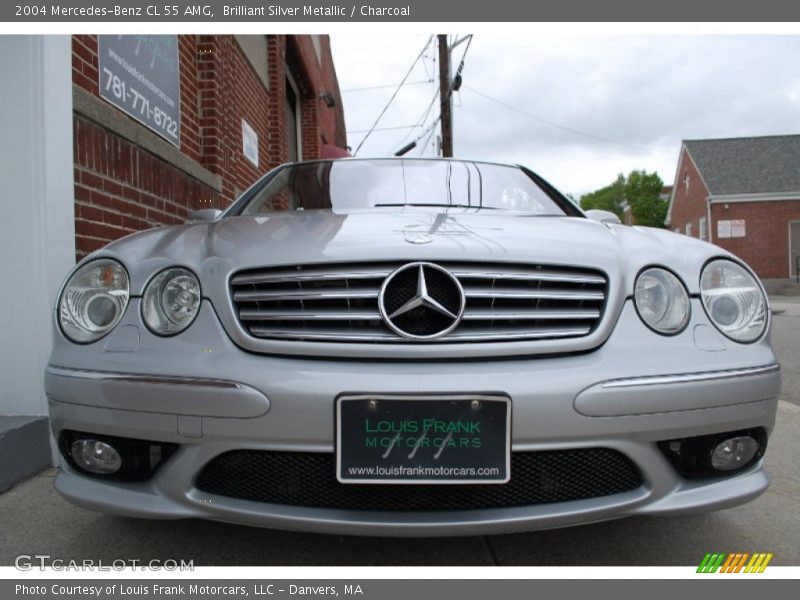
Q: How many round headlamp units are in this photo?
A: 4